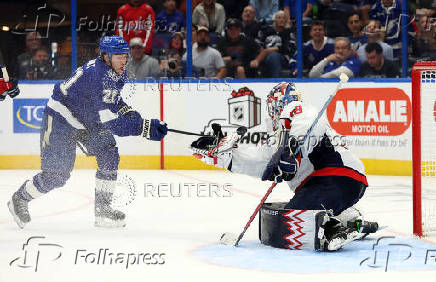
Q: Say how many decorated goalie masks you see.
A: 1